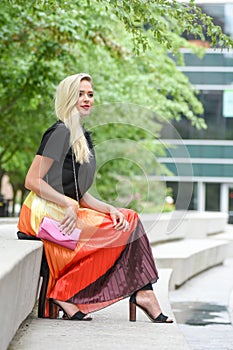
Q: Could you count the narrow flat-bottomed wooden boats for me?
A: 0